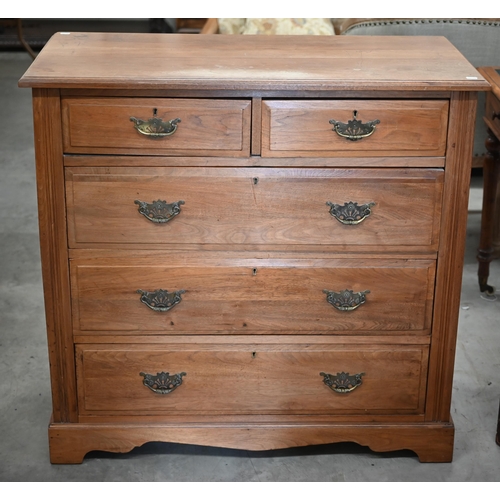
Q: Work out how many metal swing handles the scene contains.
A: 8